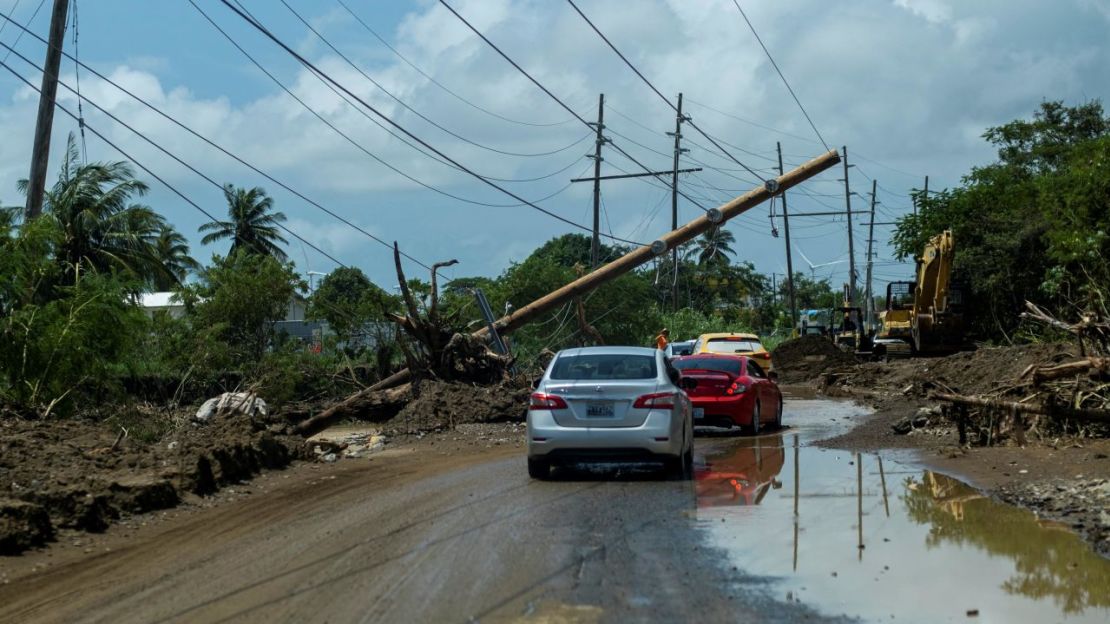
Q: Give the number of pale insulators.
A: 3